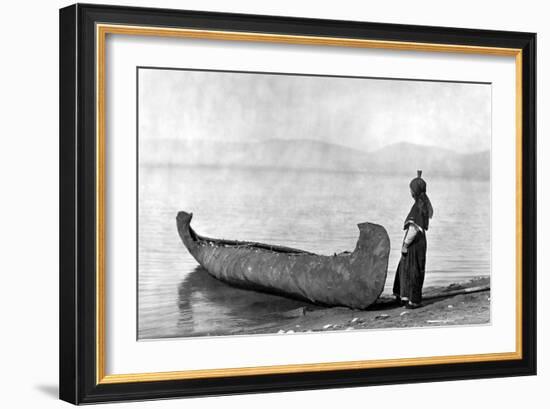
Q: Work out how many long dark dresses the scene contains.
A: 1